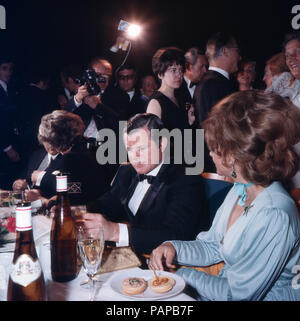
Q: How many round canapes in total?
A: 2